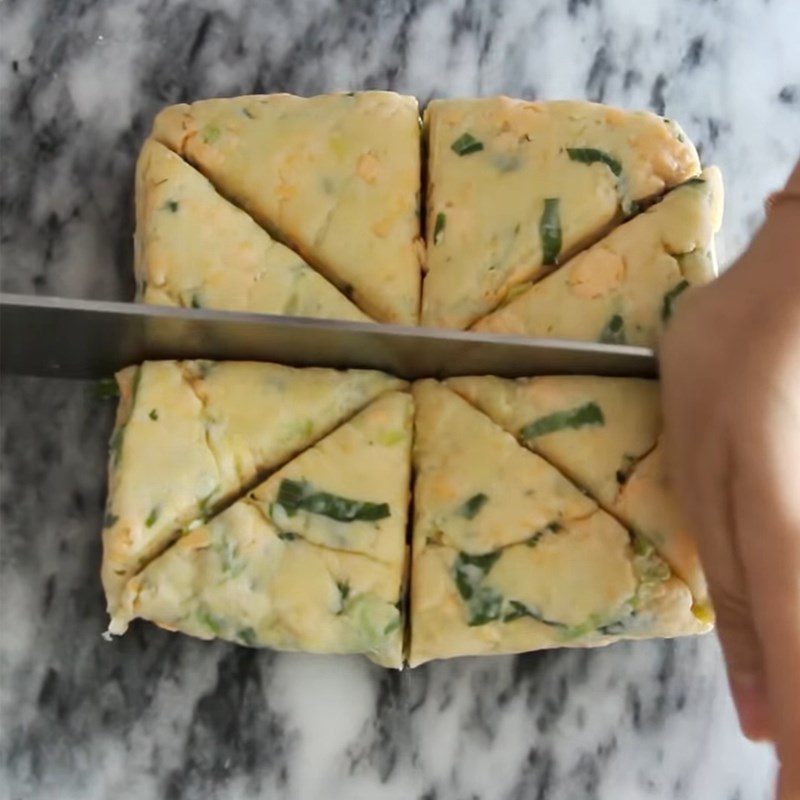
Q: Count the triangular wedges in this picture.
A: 8